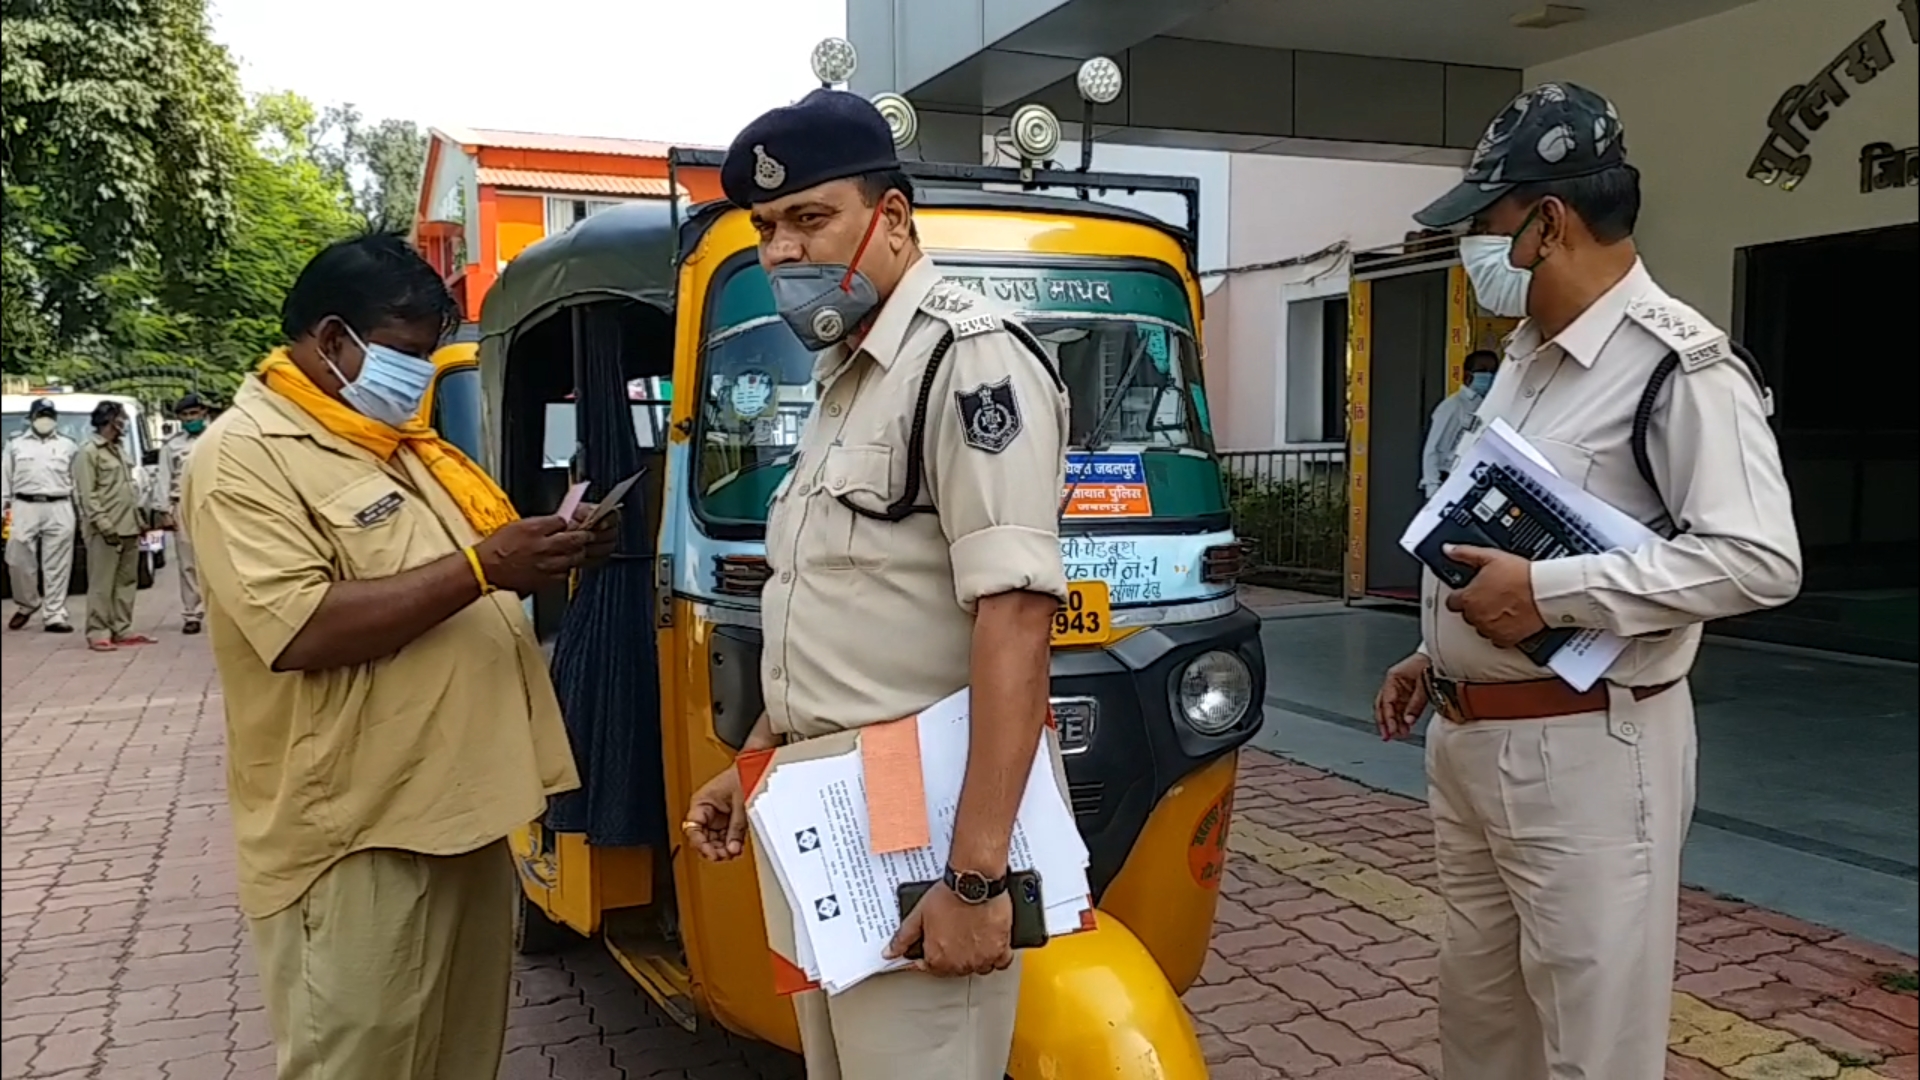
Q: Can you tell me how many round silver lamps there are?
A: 5